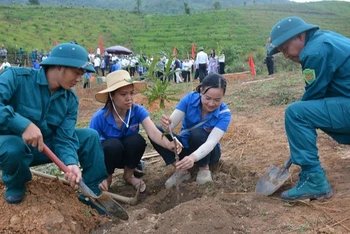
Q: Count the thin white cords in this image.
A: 1